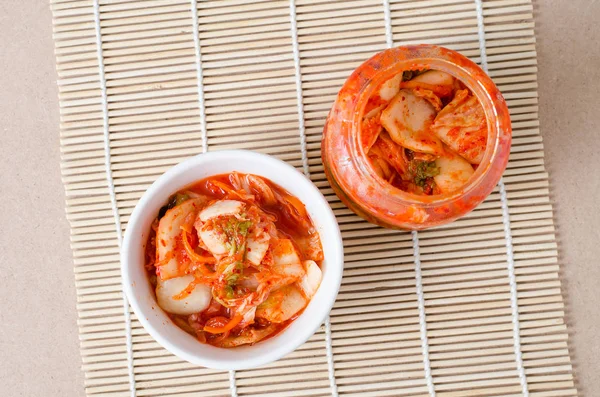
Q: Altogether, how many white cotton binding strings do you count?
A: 5